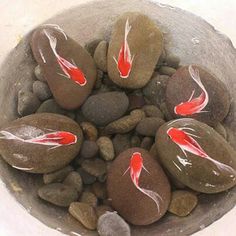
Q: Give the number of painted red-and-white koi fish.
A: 6